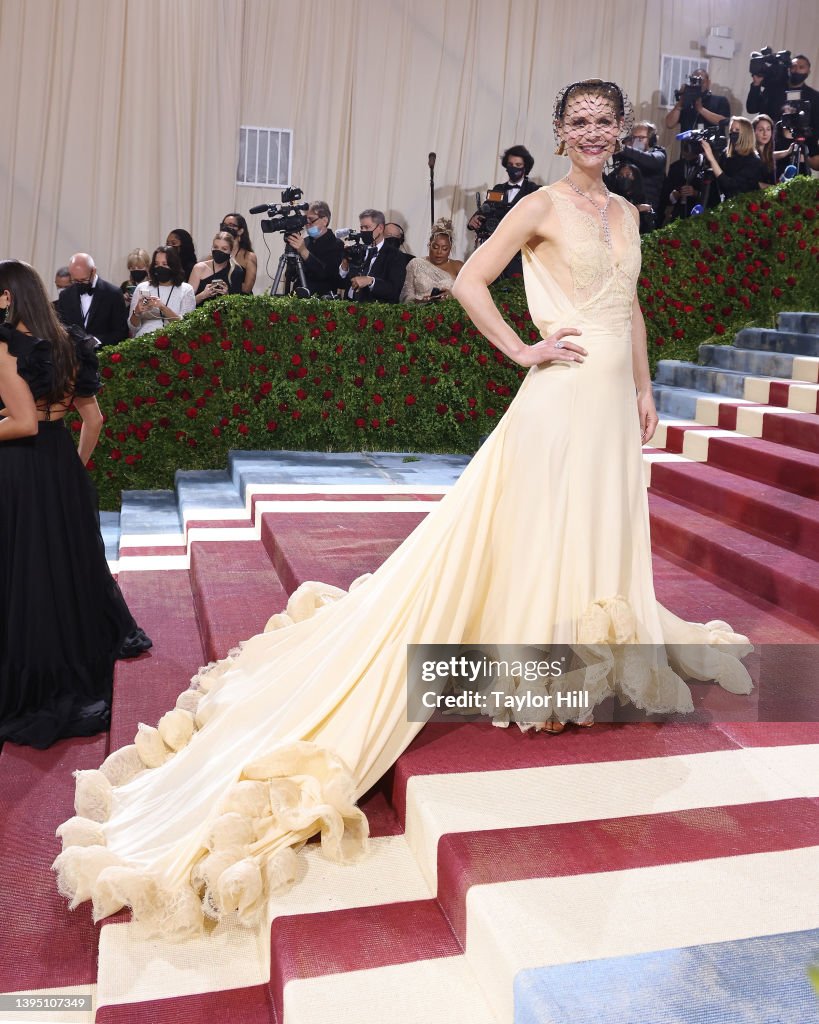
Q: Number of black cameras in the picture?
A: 7